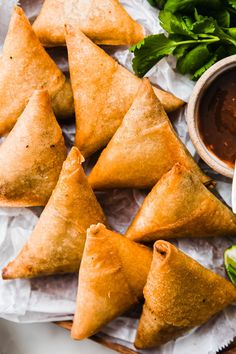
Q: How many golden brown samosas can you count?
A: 9